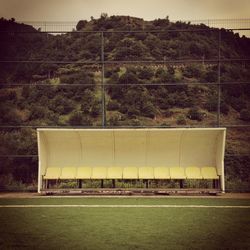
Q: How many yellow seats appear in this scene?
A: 11